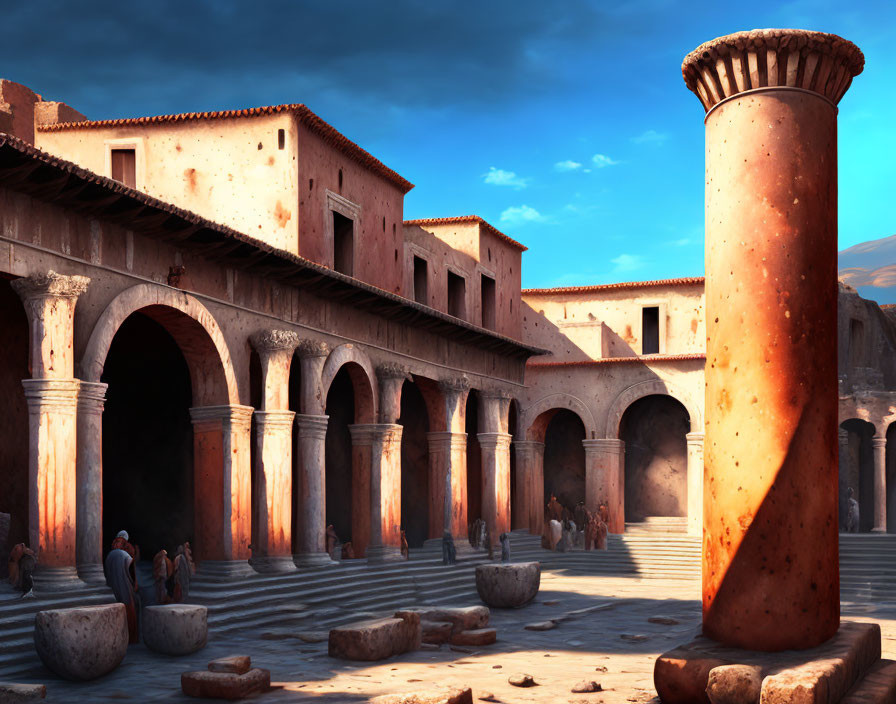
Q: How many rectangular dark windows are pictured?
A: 6